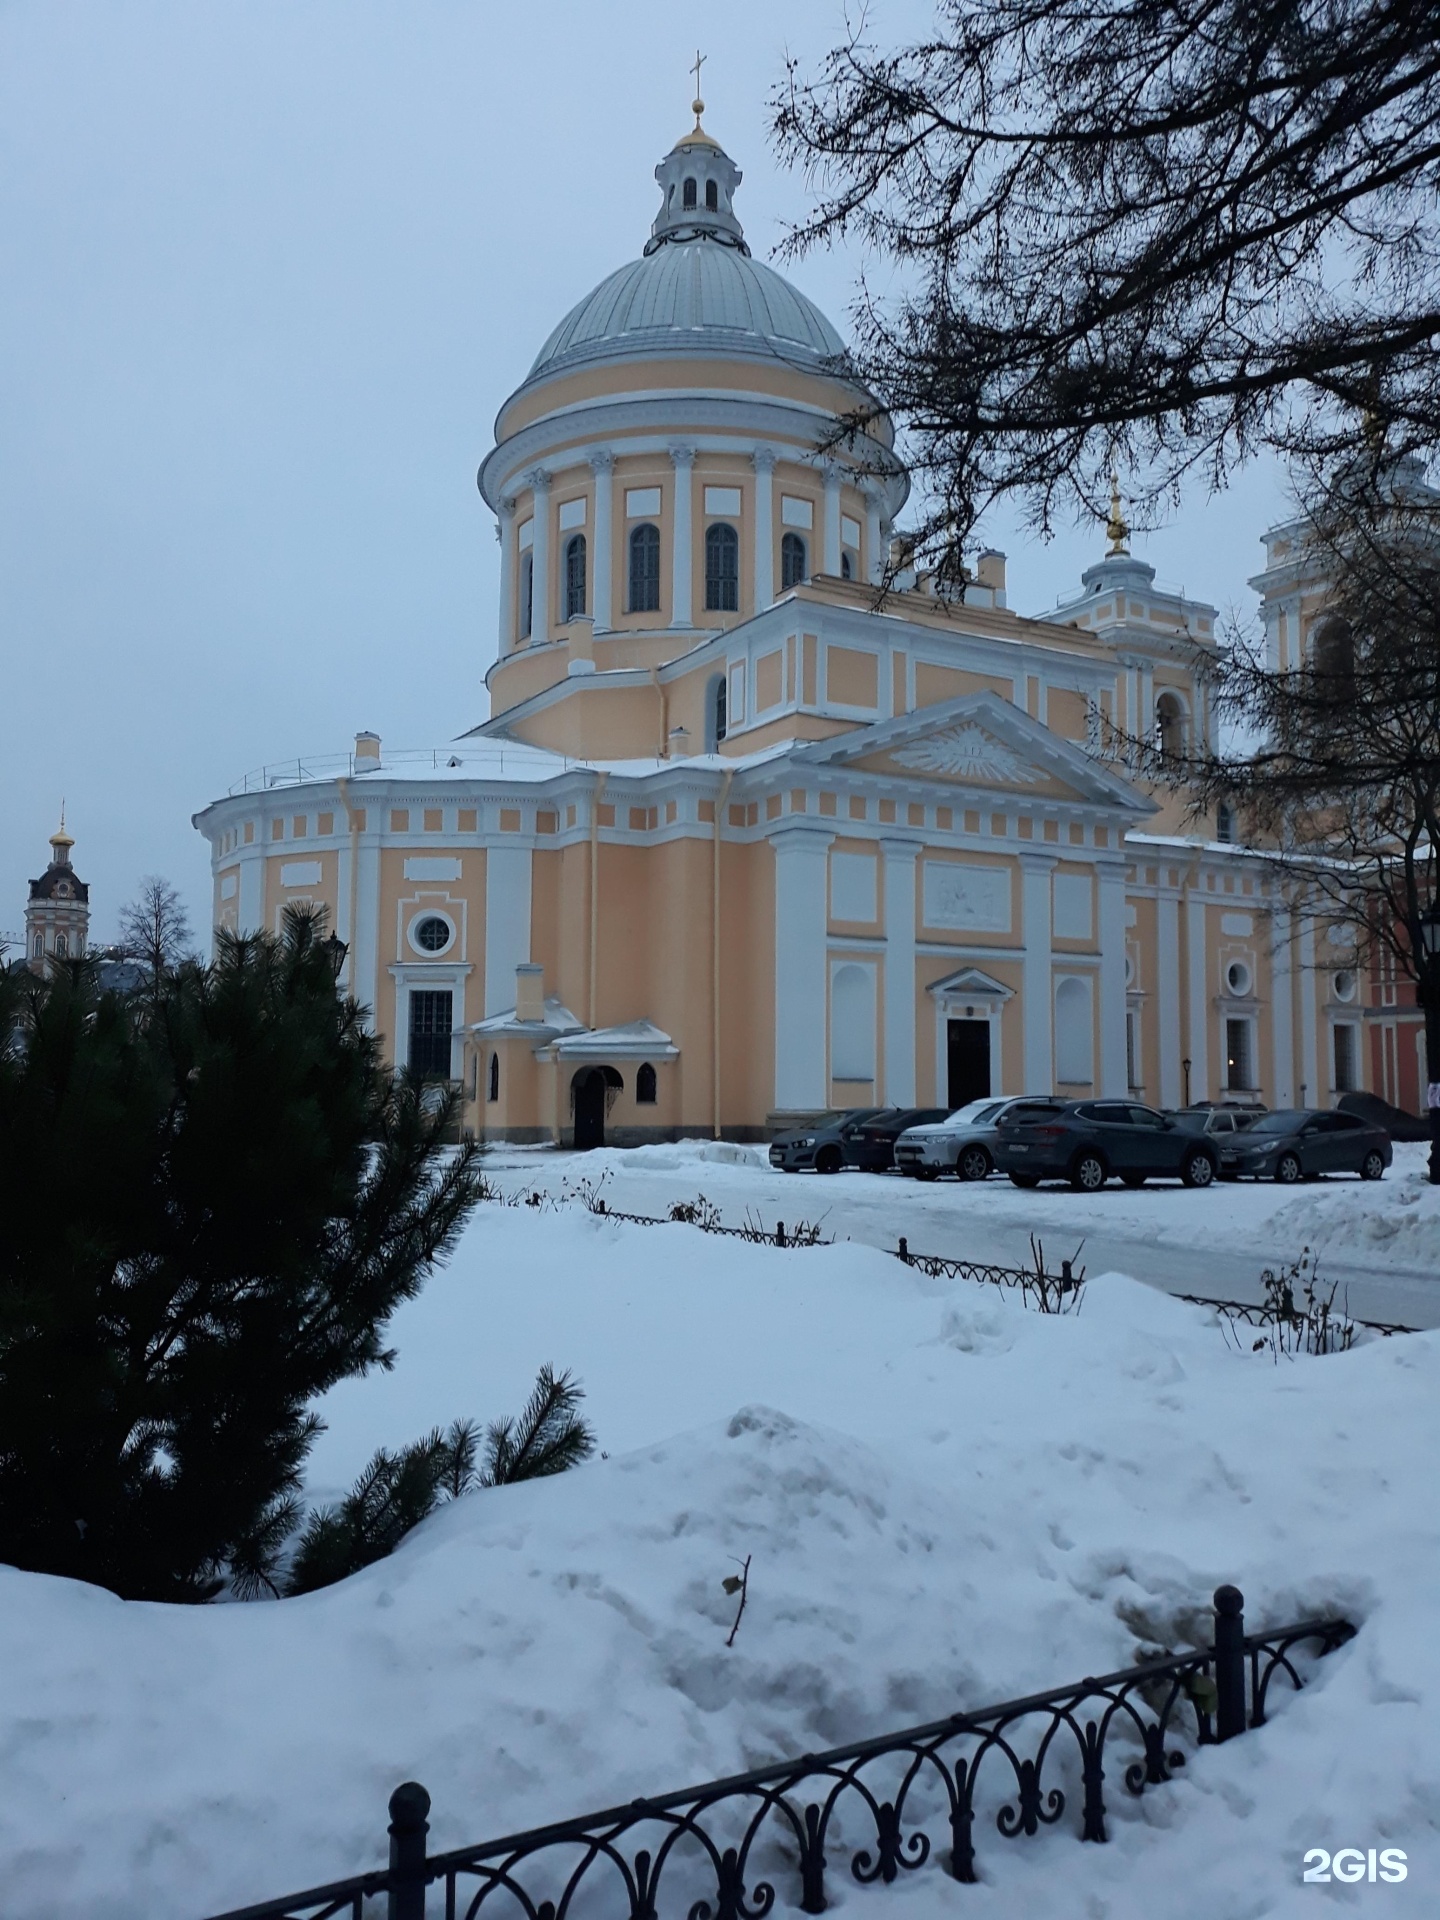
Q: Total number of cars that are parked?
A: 6